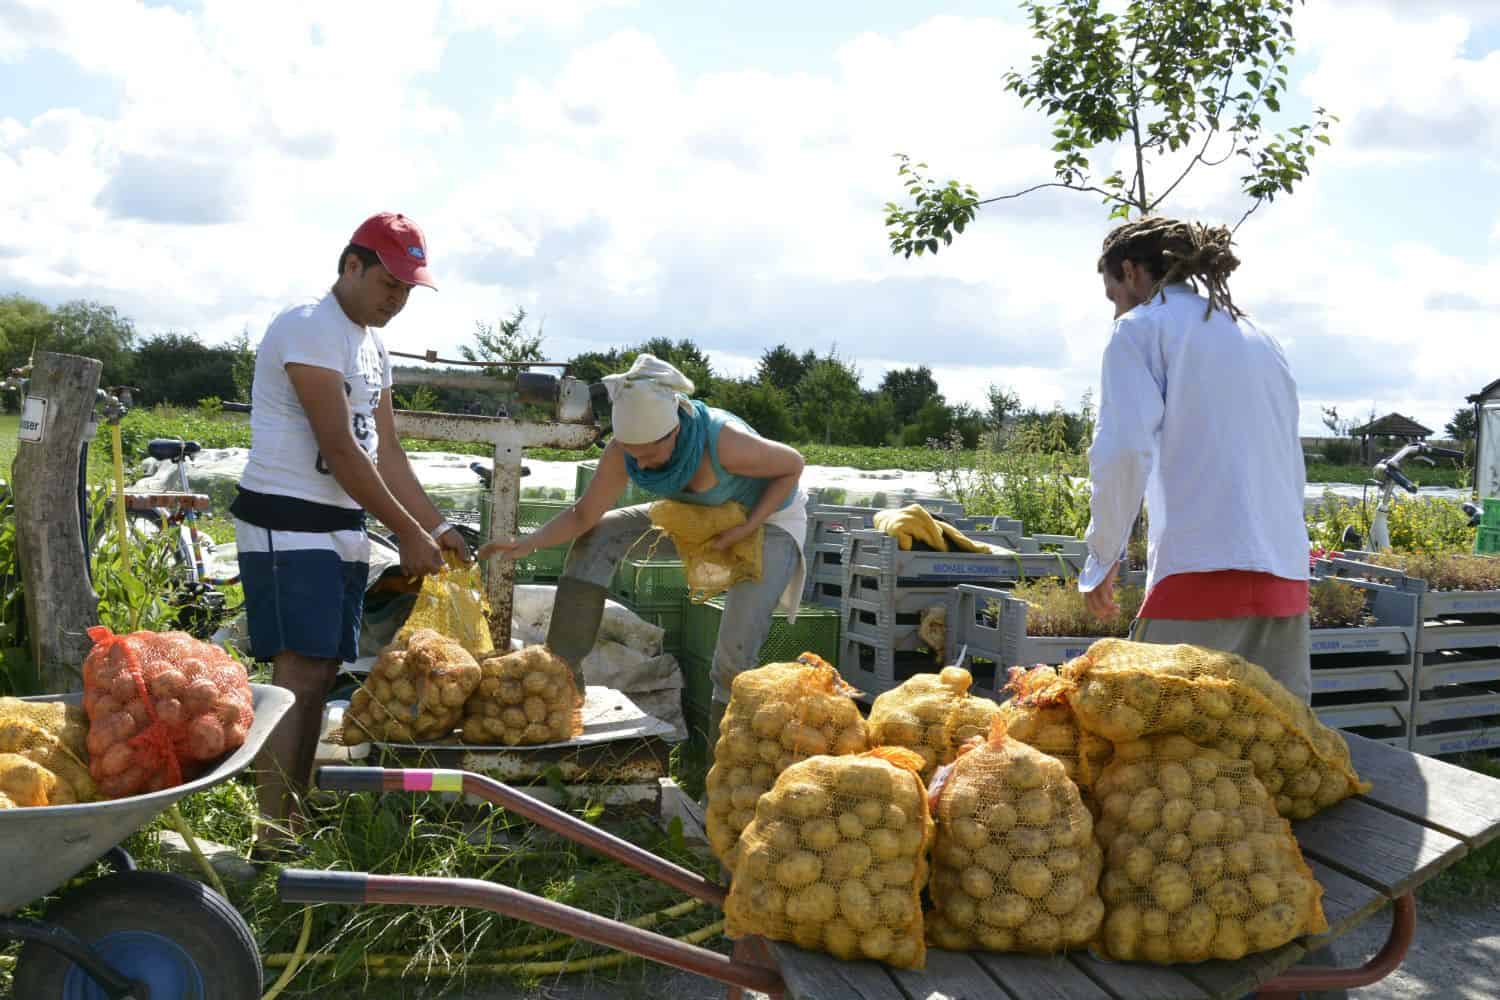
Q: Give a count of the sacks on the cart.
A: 7